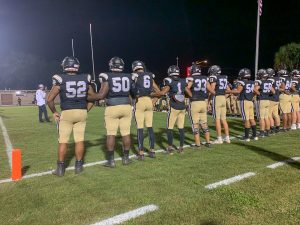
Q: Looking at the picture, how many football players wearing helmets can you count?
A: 11